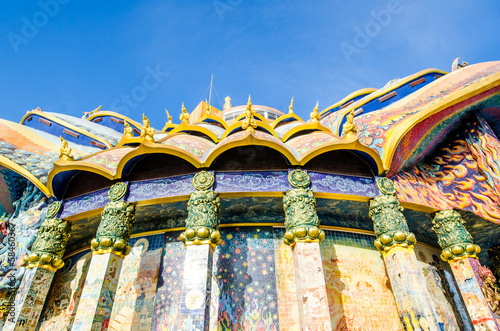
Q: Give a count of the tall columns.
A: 6